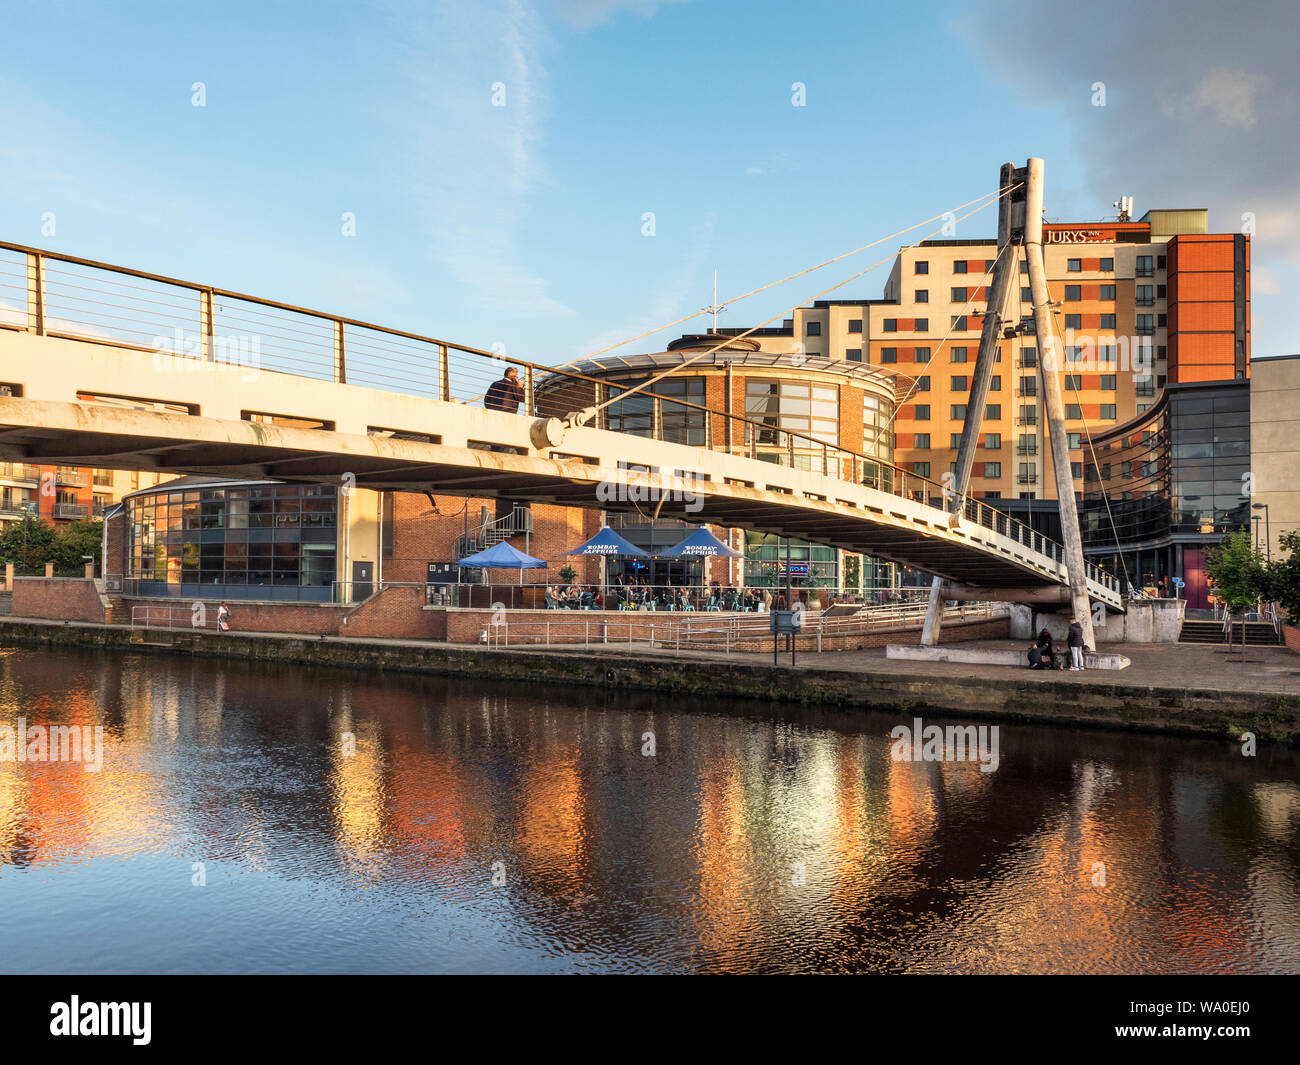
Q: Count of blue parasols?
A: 3